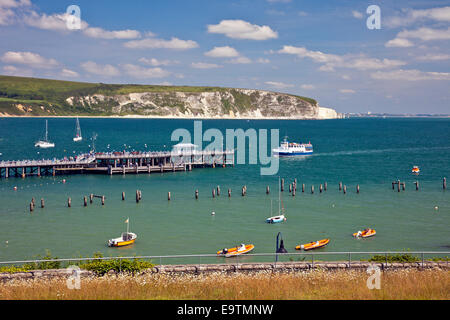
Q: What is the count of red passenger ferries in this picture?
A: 0